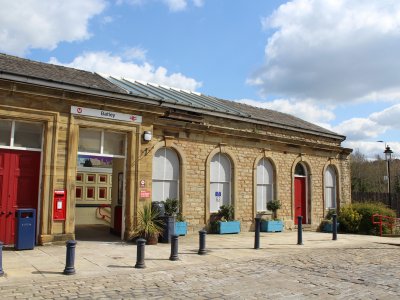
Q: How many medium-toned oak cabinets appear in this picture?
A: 0